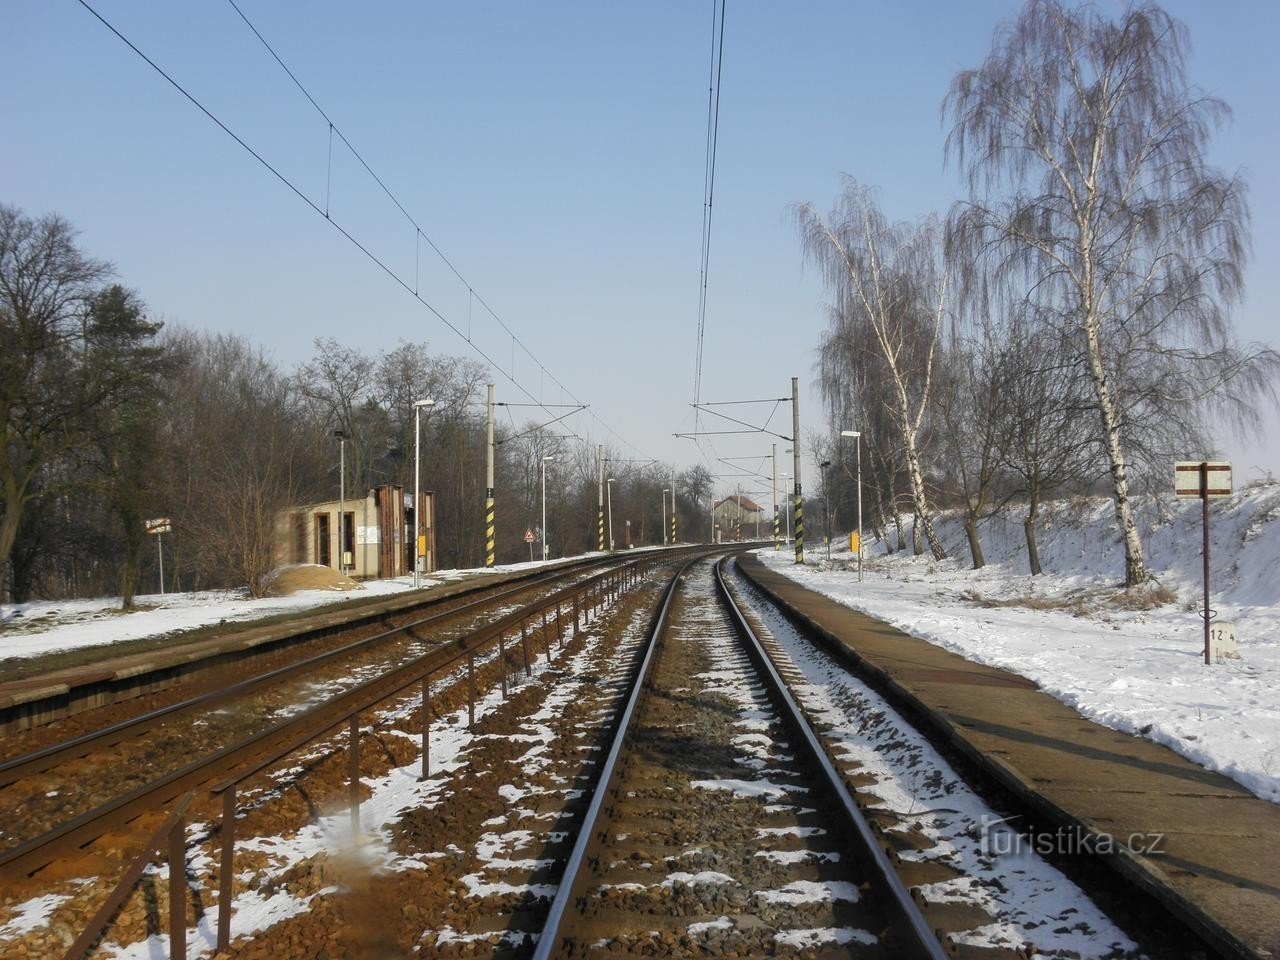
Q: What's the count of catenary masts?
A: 6